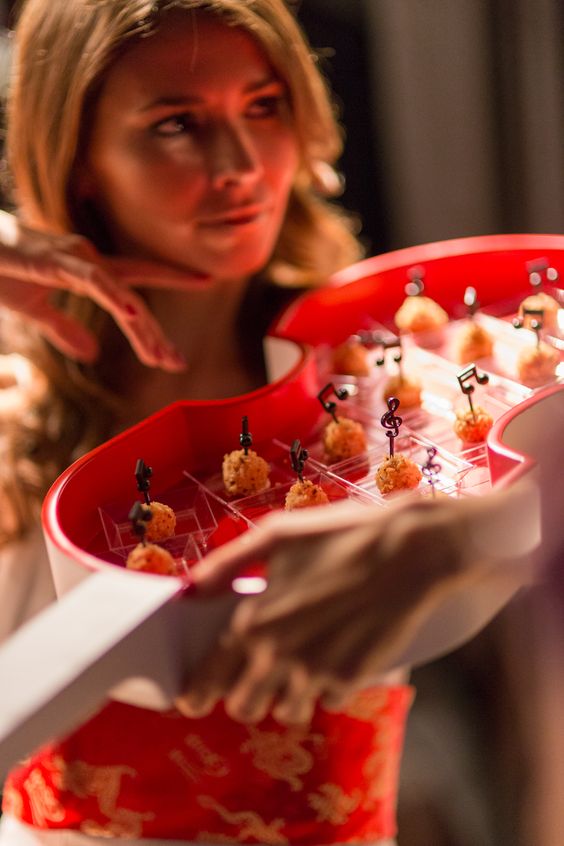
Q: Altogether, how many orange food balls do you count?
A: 13